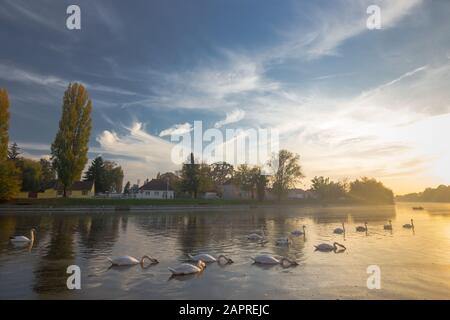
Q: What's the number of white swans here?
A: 13